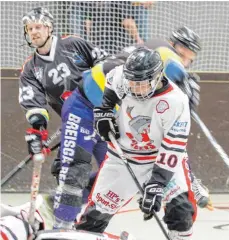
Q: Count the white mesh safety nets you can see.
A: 1